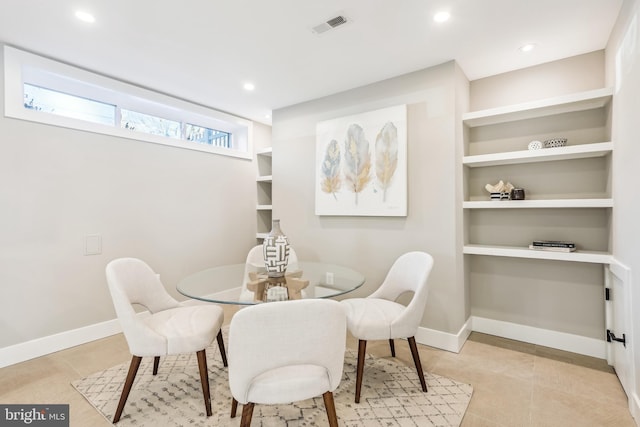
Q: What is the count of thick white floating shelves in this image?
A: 8